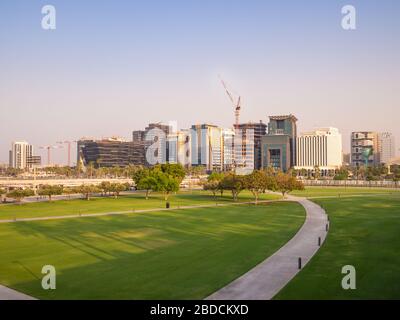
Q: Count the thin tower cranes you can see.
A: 3